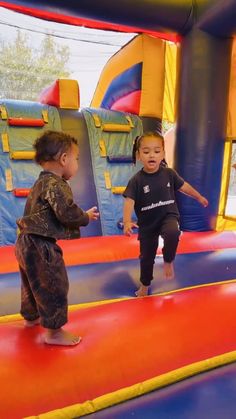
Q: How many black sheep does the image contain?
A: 0